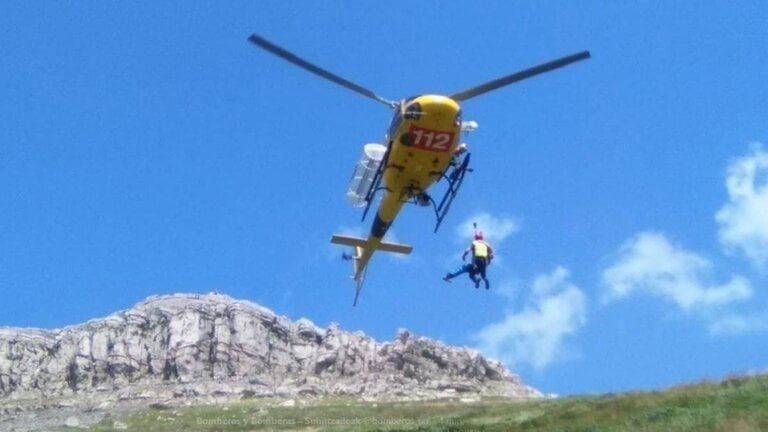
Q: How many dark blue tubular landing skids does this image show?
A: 2